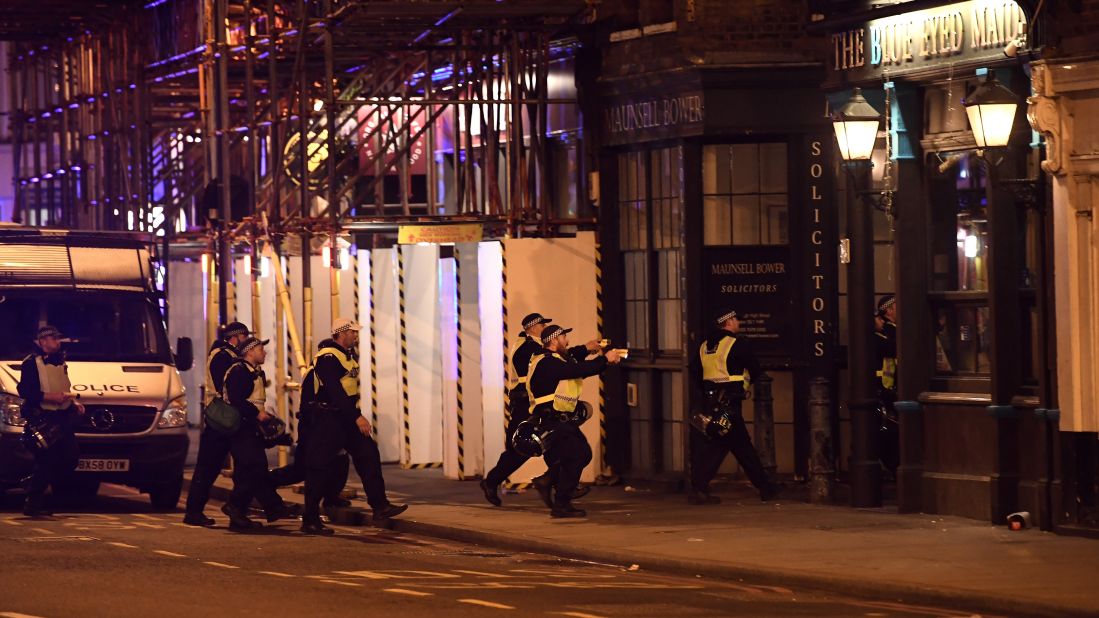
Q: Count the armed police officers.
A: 2